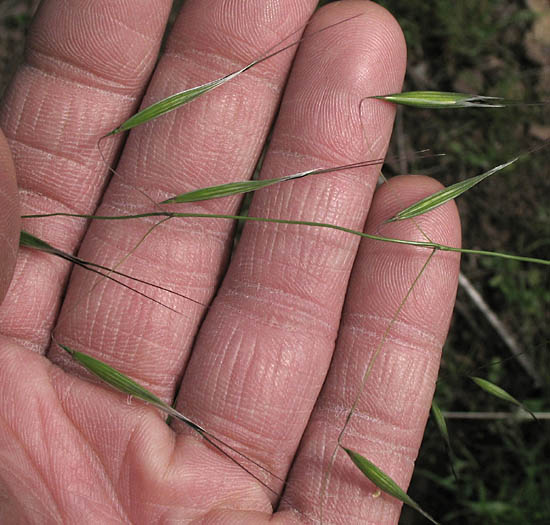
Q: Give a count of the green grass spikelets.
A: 9